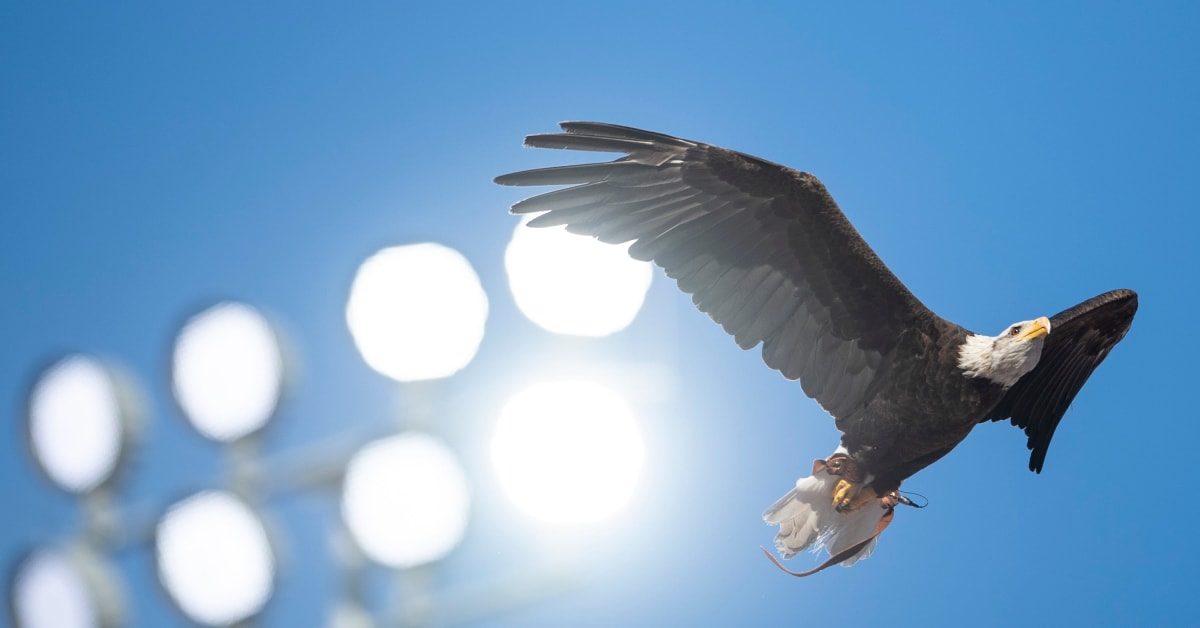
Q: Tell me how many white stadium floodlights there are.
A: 8